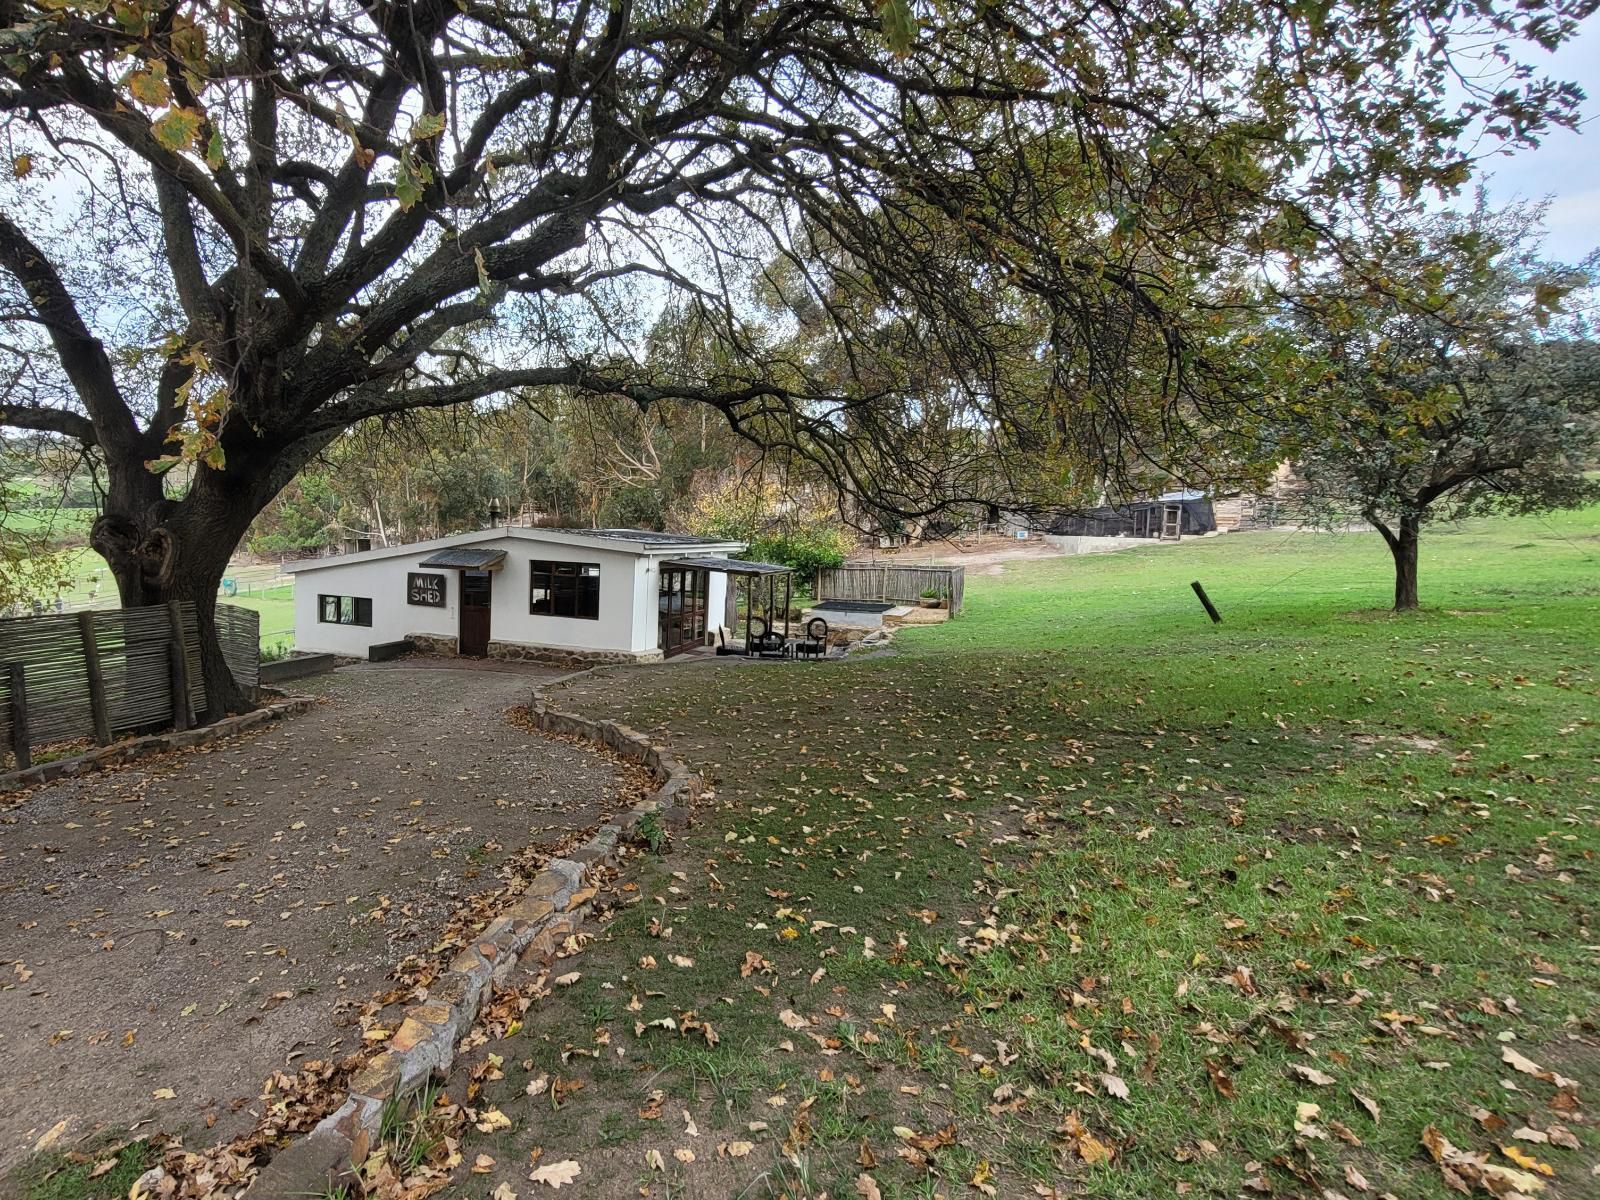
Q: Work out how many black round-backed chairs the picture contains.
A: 3